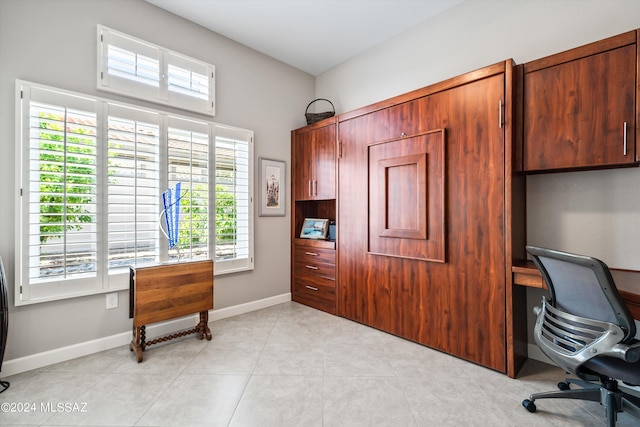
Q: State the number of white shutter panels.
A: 6